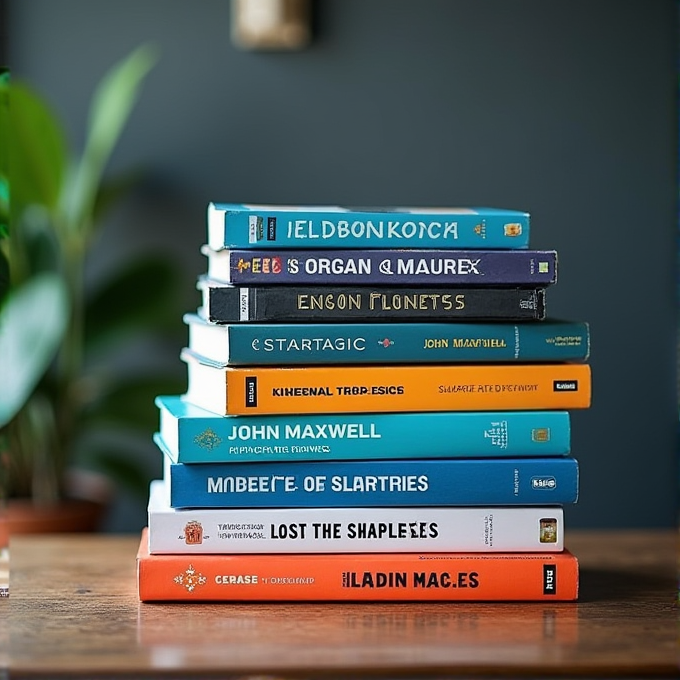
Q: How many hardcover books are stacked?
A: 9